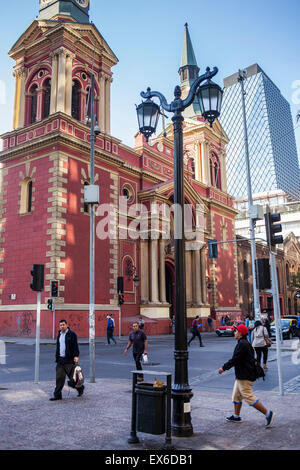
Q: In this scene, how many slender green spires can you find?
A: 1